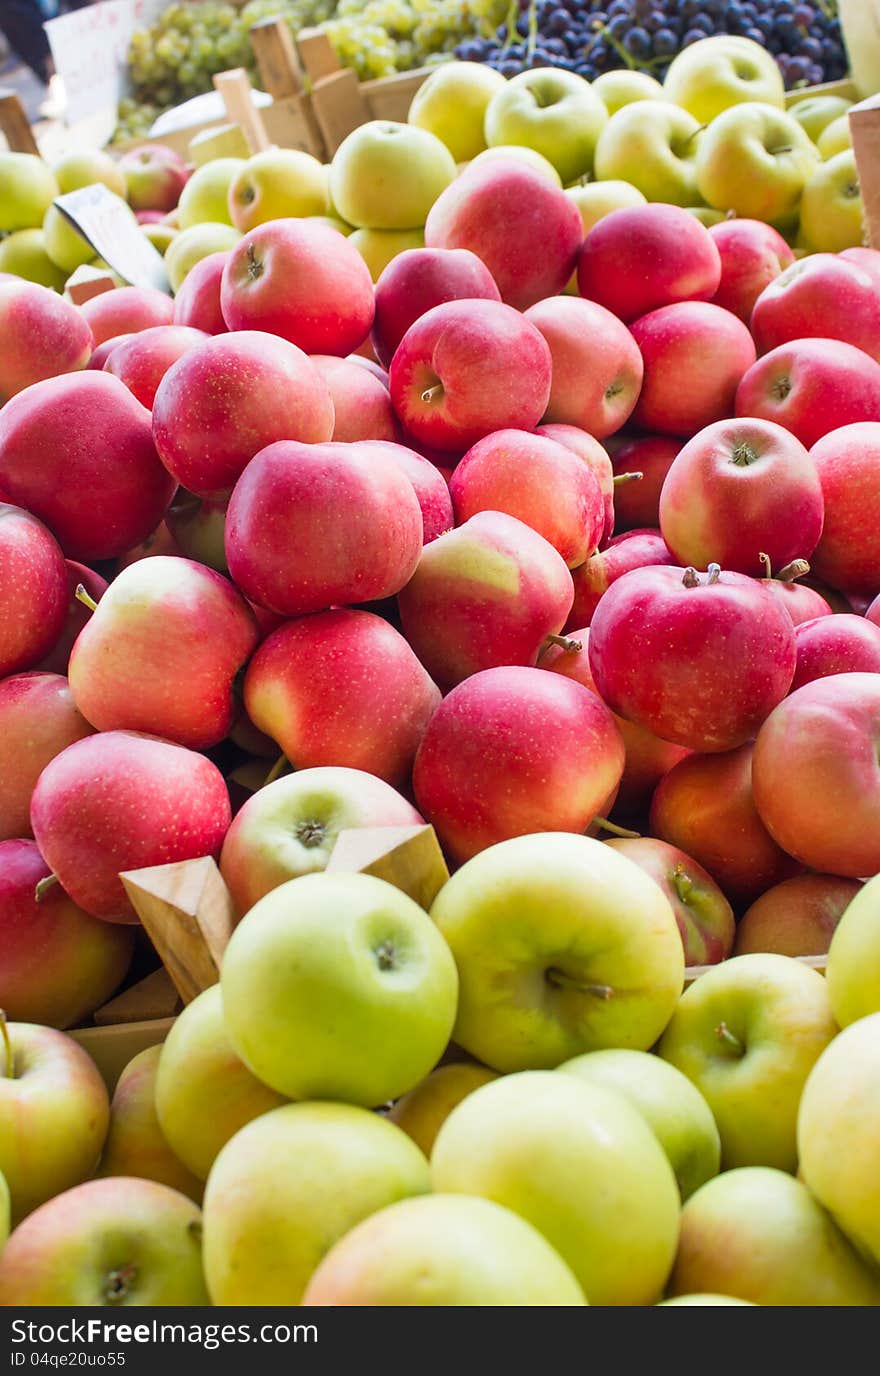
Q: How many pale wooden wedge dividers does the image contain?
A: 2